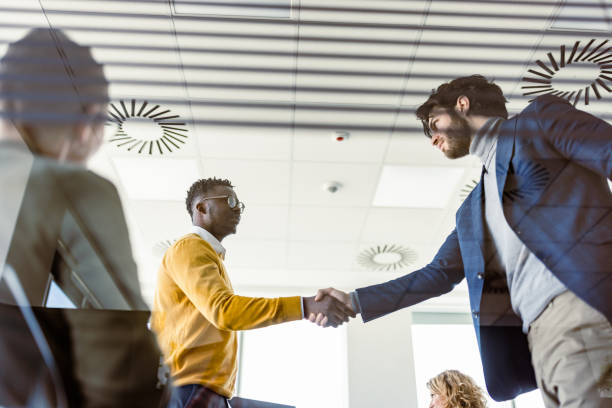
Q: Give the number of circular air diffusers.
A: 5